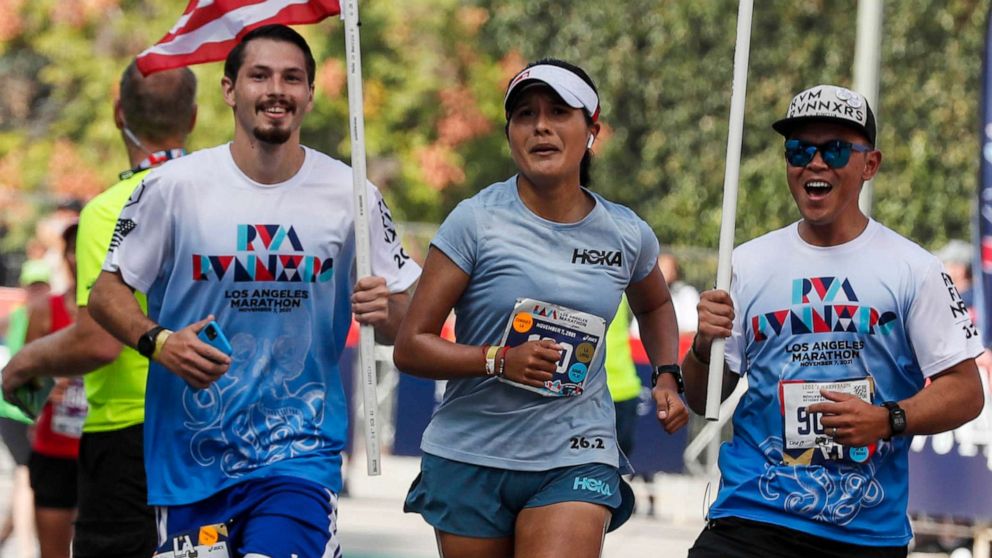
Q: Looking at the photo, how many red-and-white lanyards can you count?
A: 1